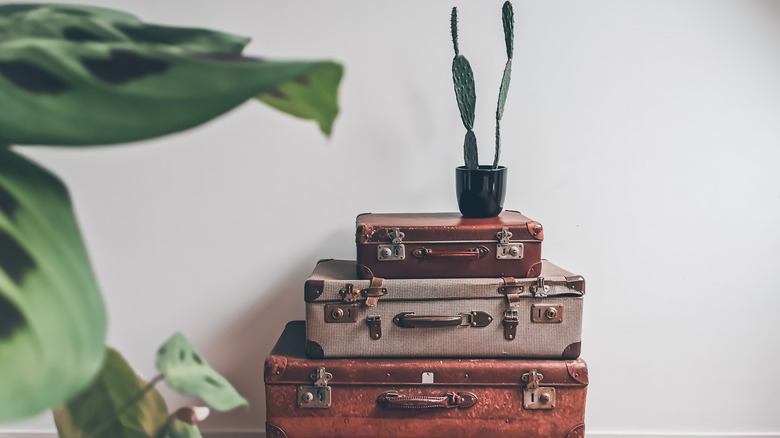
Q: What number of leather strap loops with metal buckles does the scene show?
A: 2